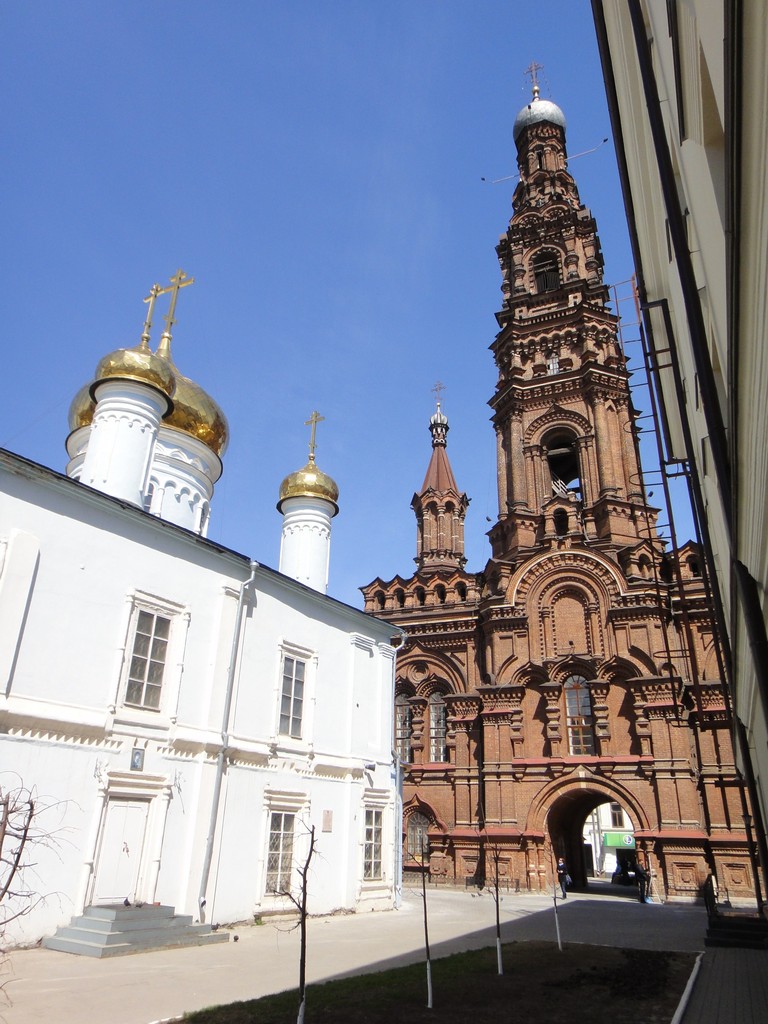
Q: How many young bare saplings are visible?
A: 4